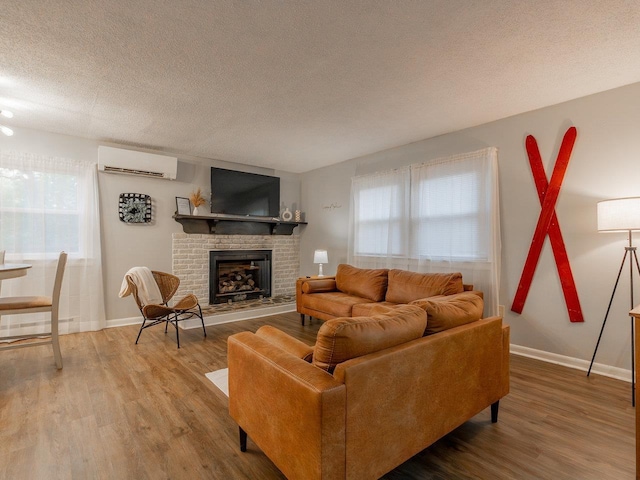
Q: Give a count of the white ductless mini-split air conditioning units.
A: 1